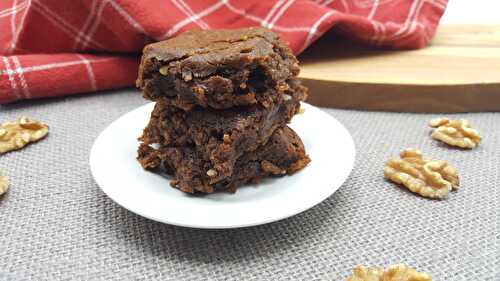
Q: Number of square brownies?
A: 3